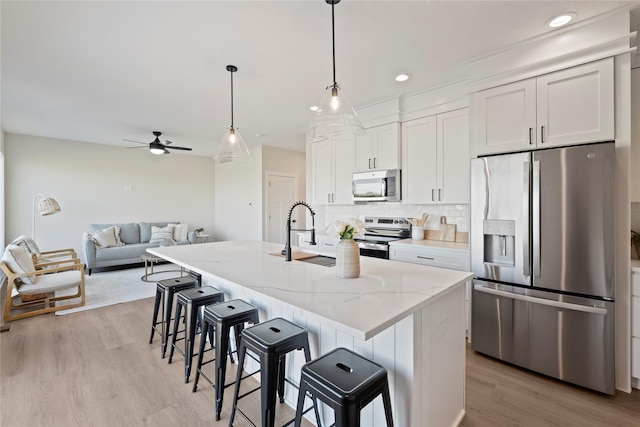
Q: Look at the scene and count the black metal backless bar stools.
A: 5